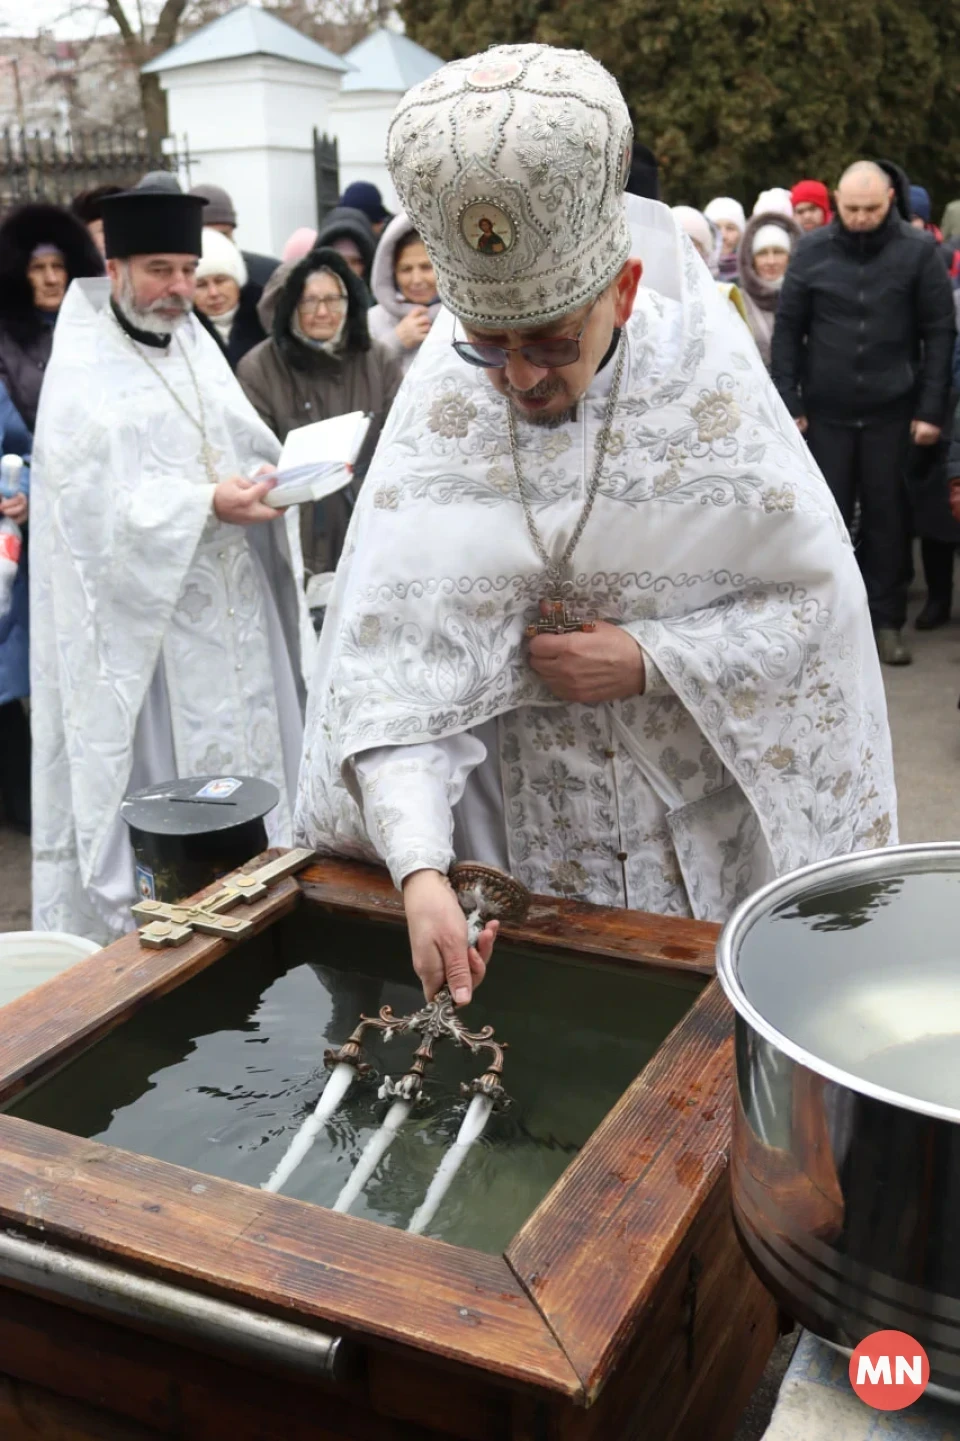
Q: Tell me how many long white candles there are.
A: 3